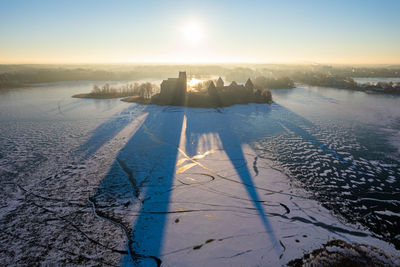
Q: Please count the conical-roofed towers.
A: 3